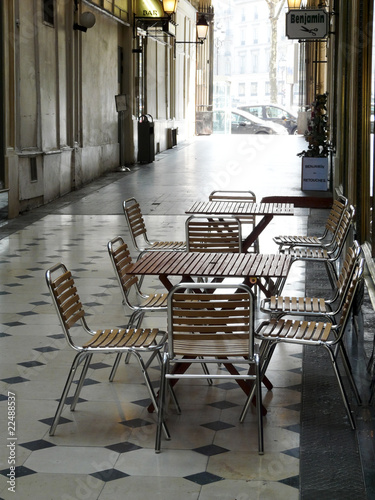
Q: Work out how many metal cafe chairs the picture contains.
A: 10